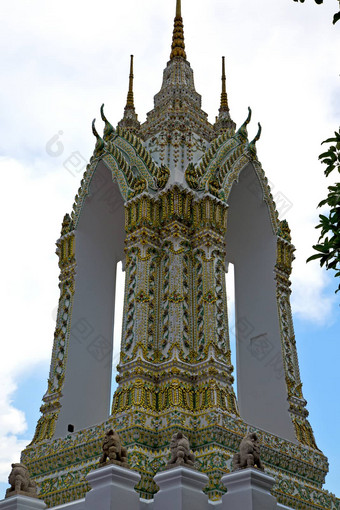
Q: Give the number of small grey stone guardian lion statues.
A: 4